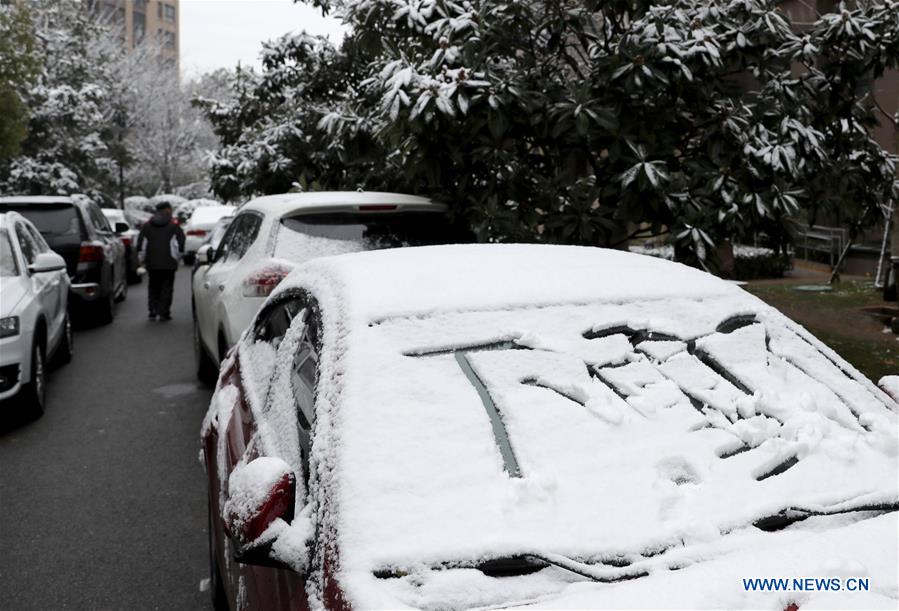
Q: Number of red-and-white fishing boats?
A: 0